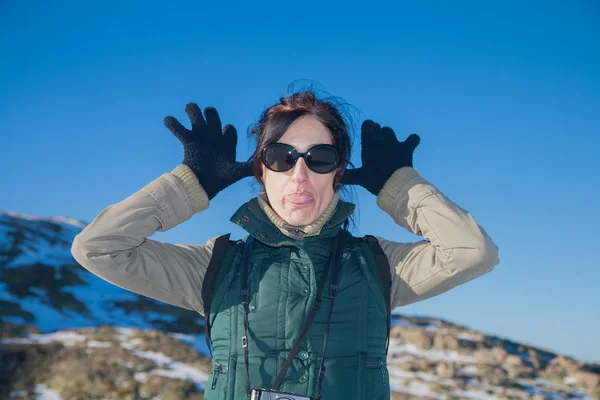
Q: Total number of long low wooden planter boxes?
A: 0